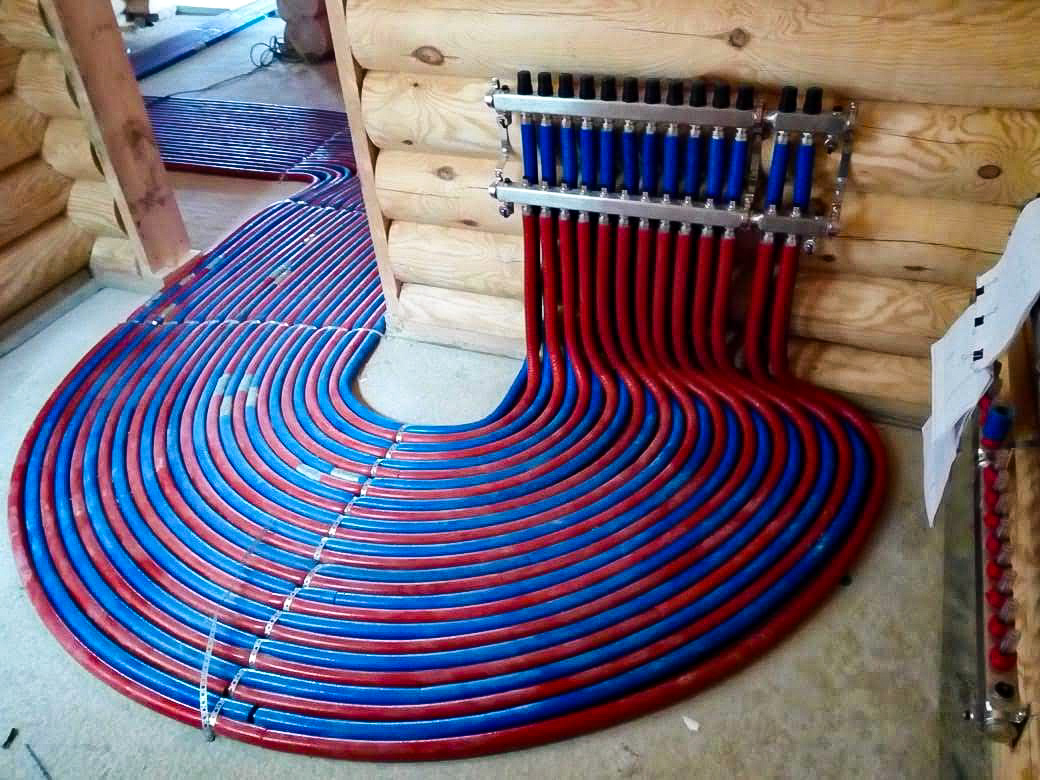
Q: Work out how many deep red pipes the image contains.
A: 13